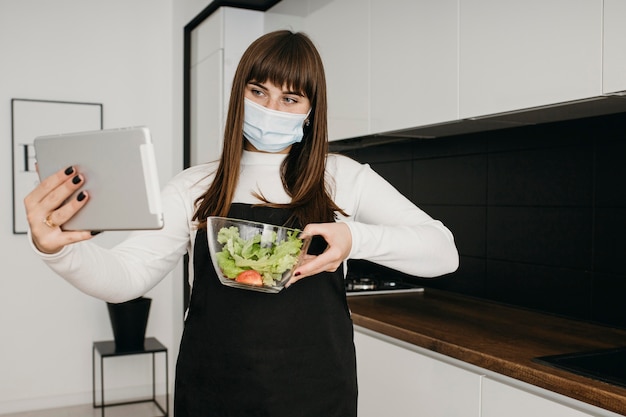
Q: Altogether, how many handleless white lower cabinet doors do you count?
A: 2